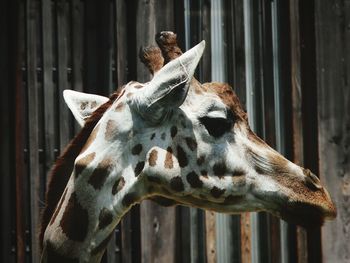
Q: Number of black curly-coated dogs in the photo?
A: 0